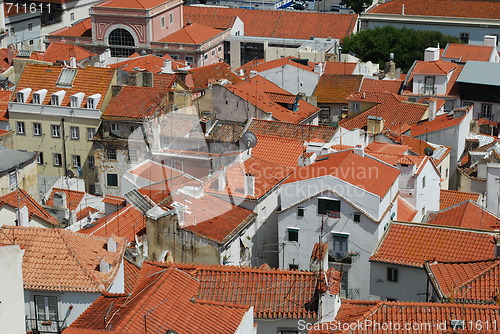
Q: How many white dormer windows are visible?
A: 5